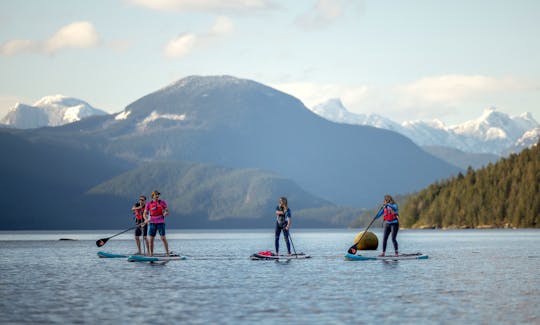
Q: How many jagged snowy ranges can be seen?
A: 2